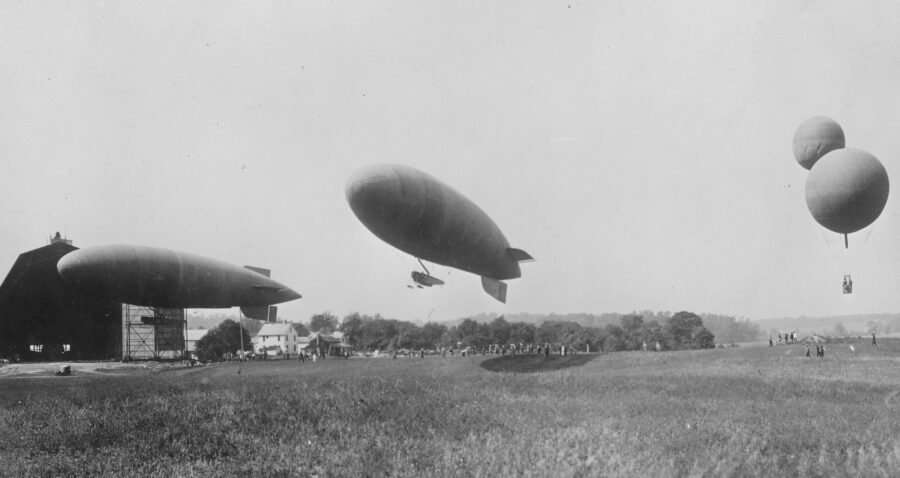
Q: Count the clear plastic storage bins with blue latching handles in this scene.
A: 0